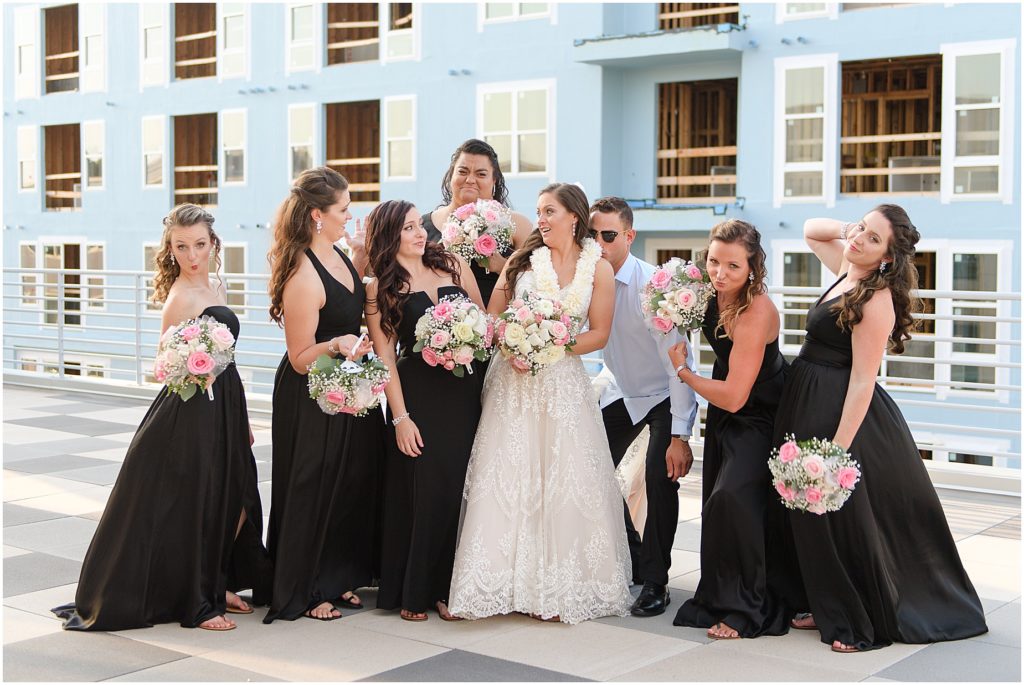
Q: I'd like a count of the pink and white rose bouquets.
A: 7